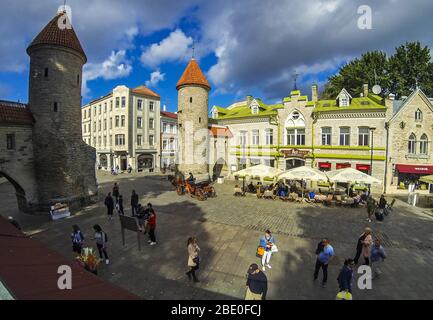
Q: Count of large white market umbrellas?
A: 3